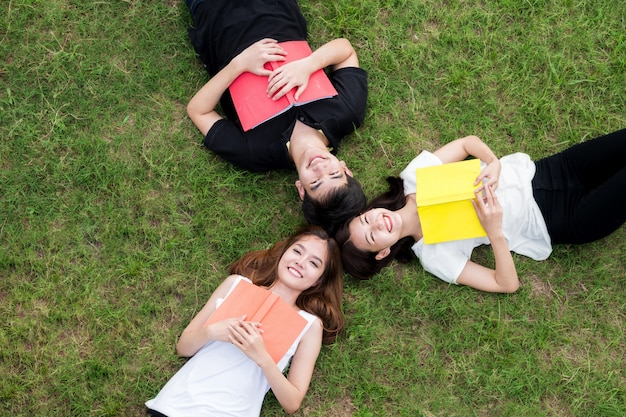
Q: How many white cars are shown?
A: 0